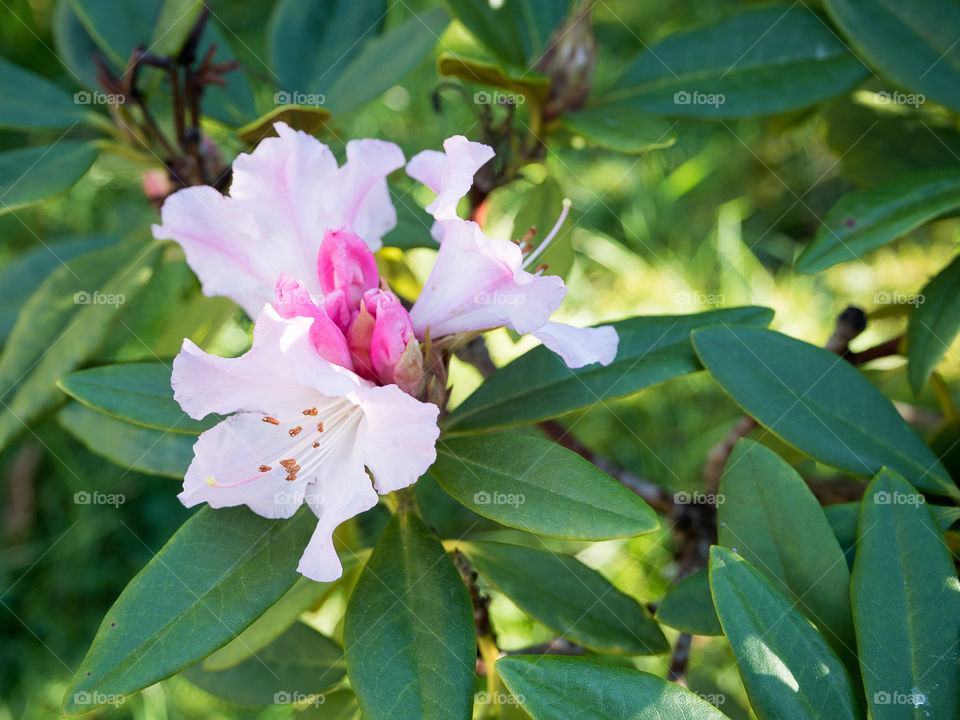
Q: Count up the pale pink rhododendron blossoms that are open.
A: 3